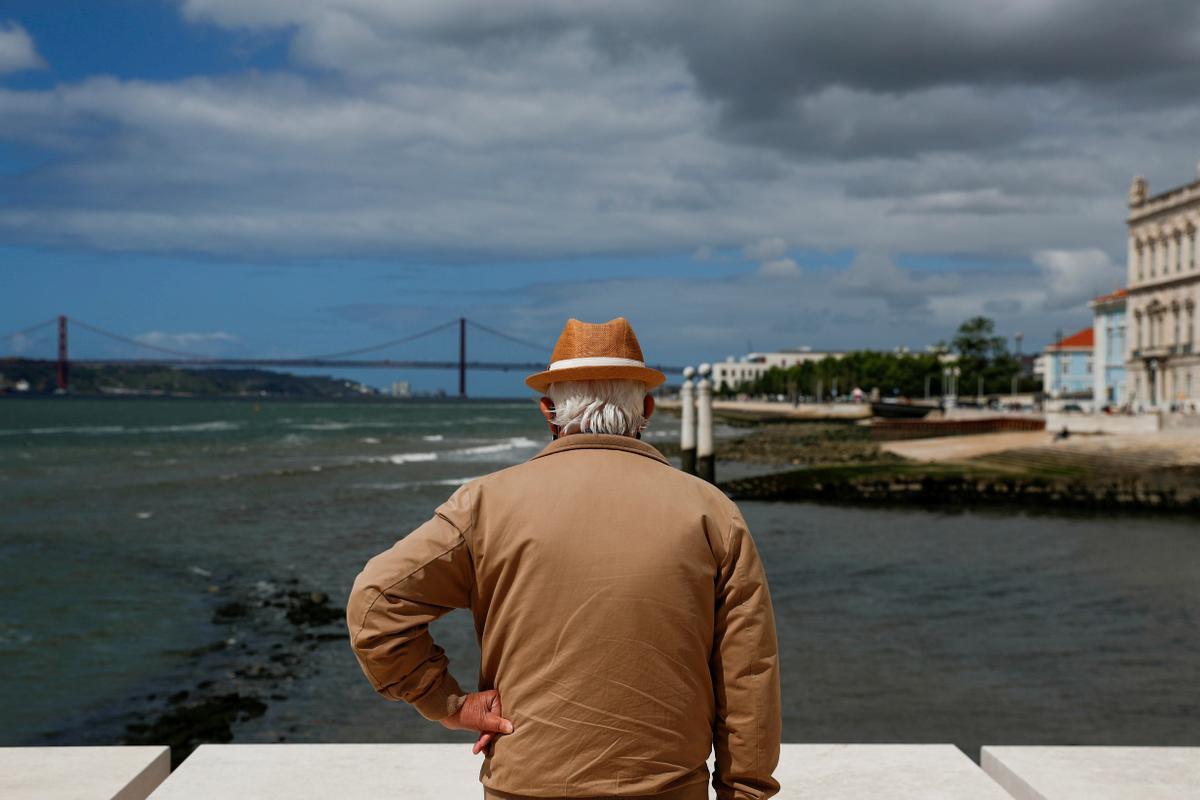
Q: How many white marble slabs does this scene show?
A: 3